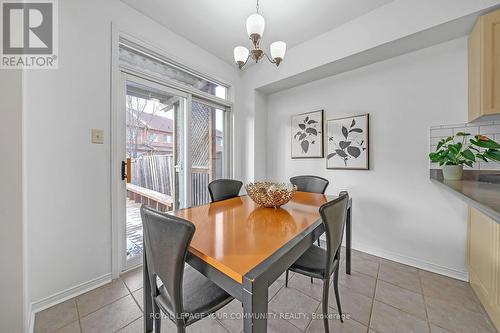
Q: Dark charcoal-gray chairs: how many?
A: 4